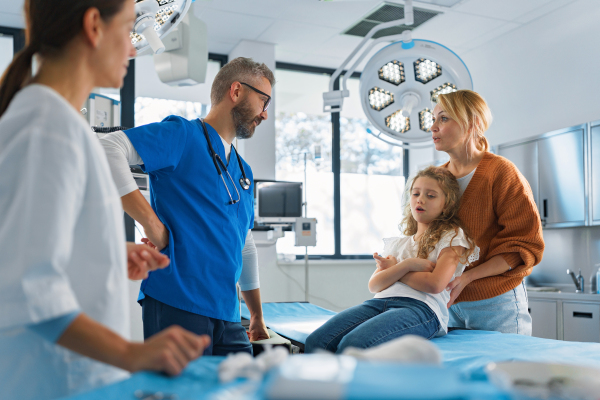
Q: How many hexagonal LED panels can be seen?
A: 6